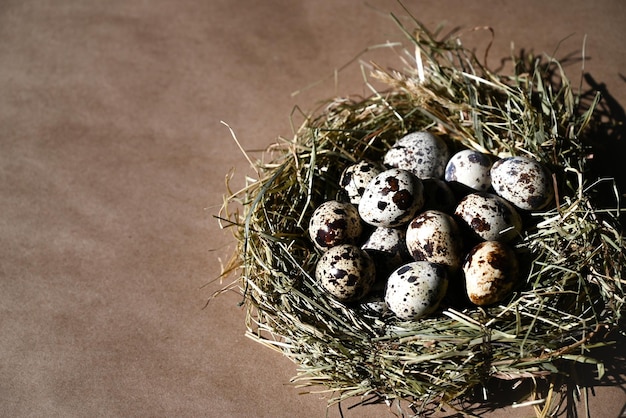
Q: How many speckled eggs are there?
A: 13